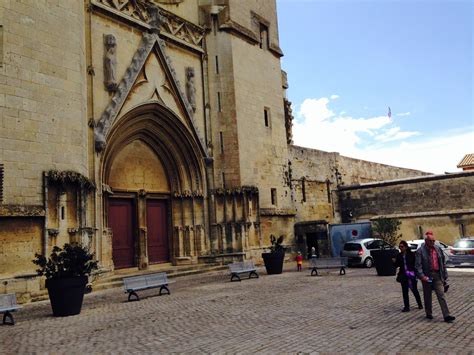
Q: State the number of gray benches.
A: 4